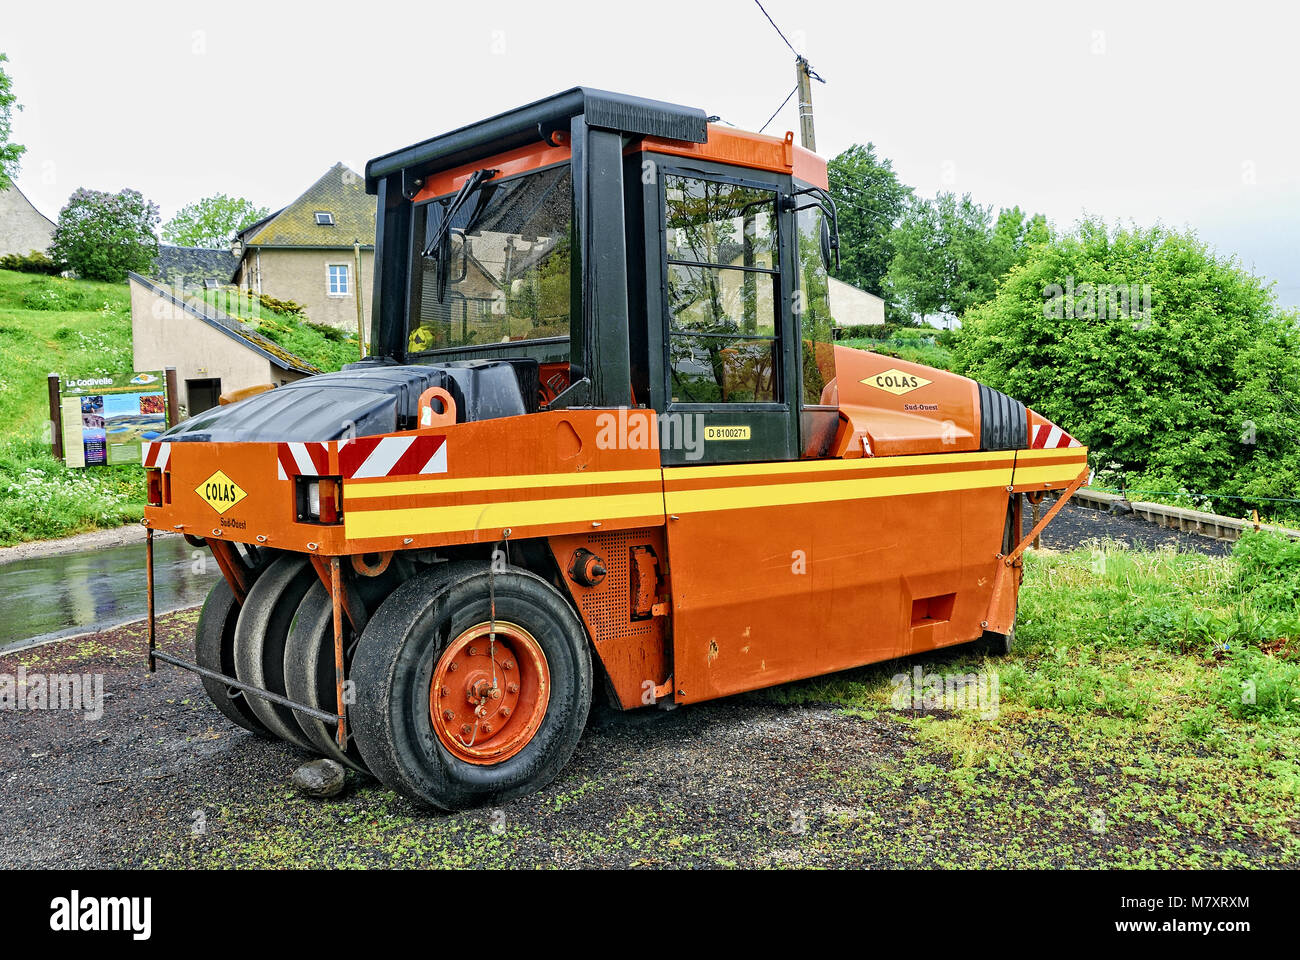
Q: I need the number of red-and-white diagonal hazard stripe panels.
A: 4